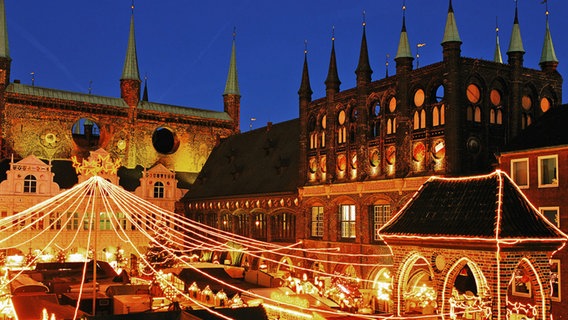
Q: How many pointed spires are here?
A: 12